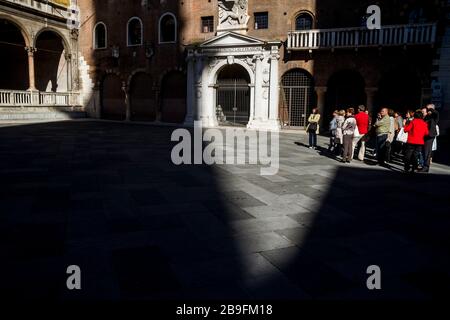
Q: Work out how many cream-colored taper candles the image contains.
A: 0